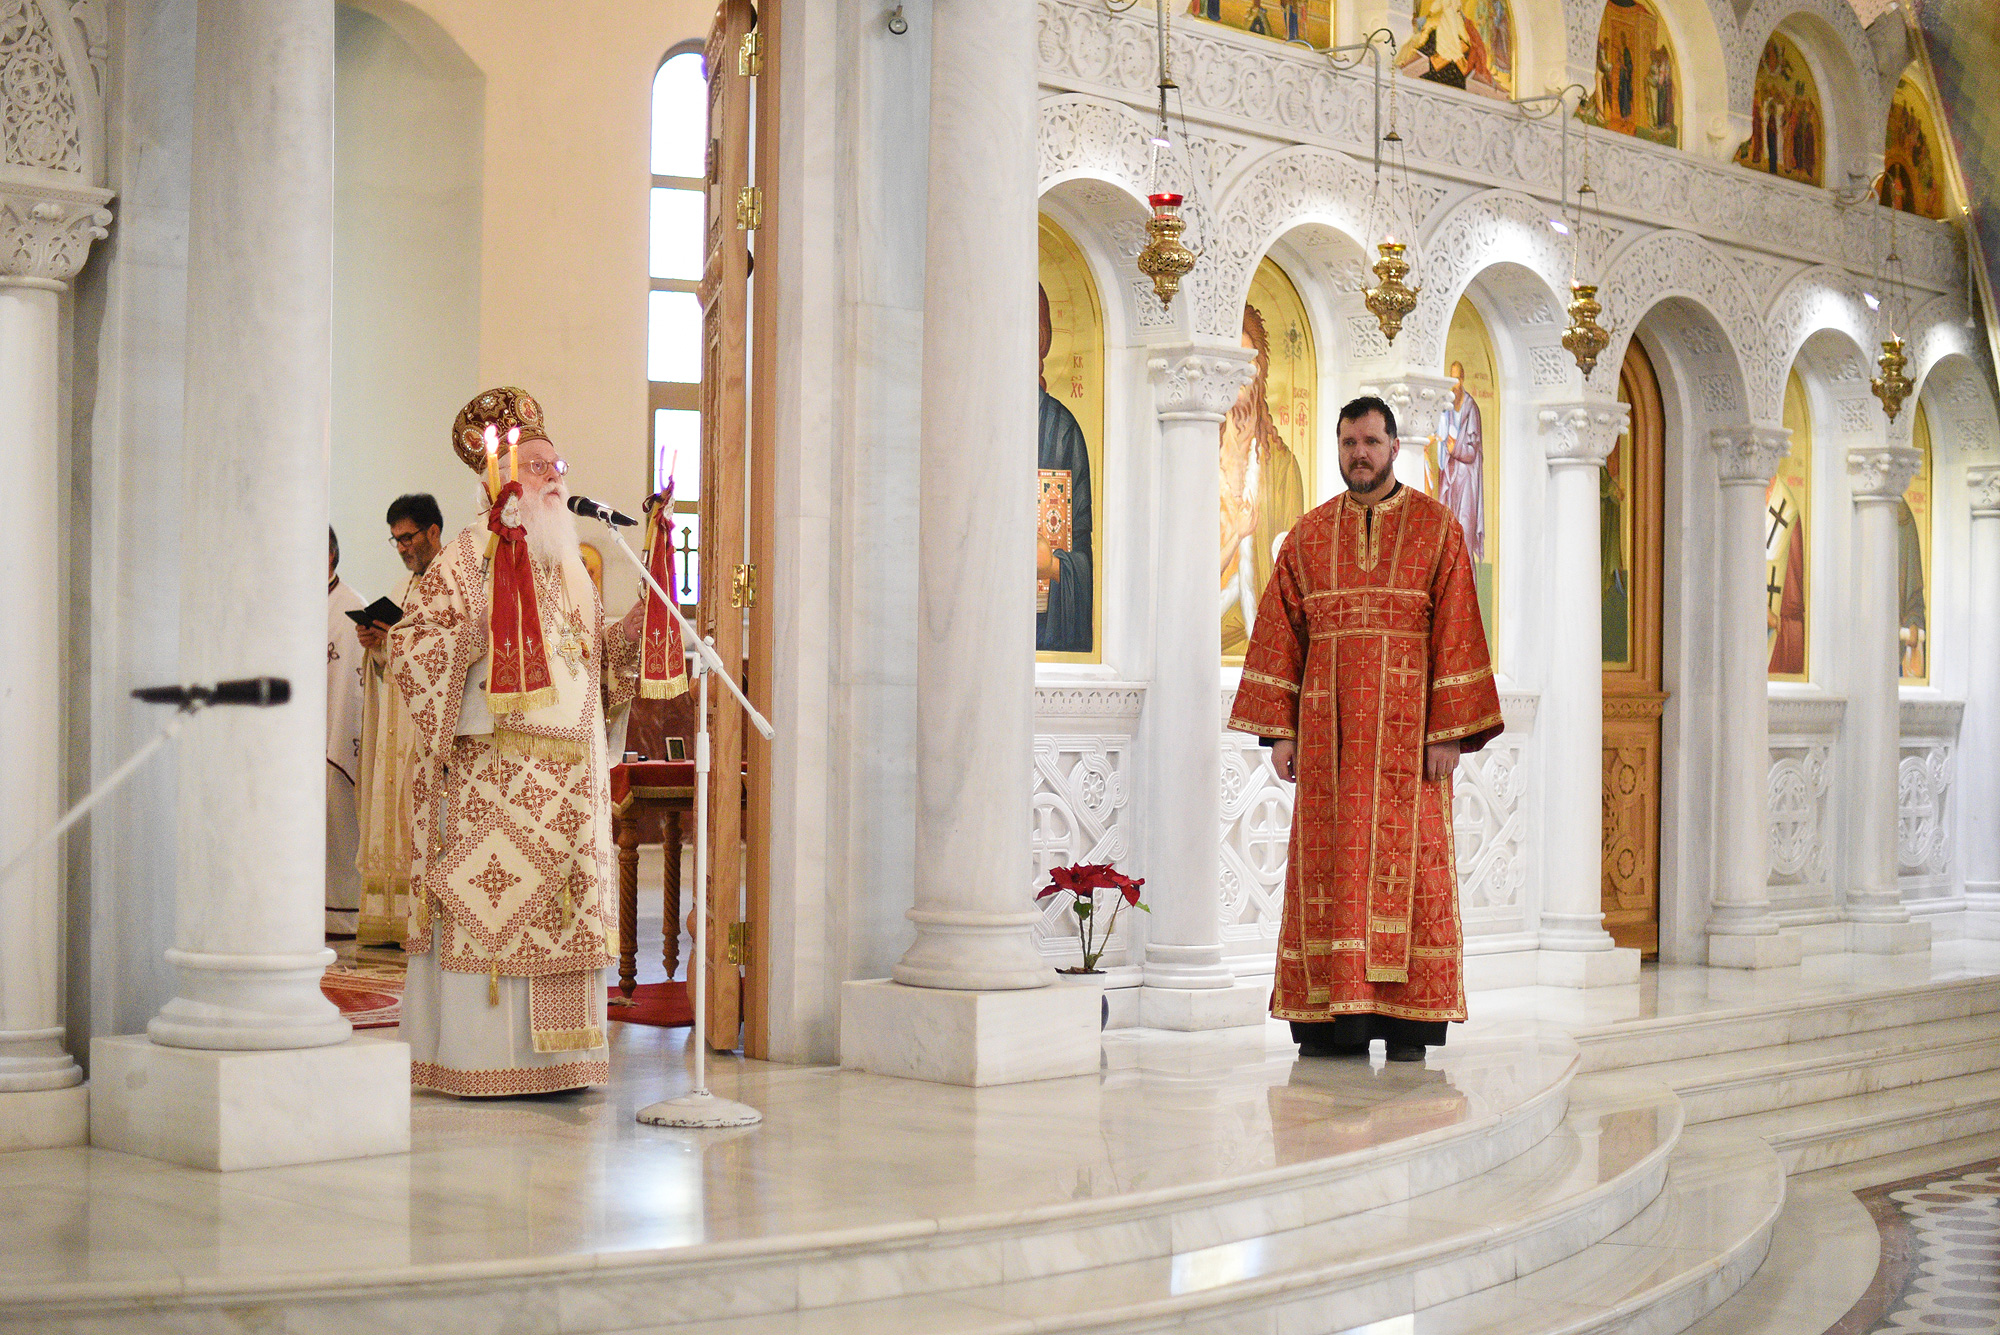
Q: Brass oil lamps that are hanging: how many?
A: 4